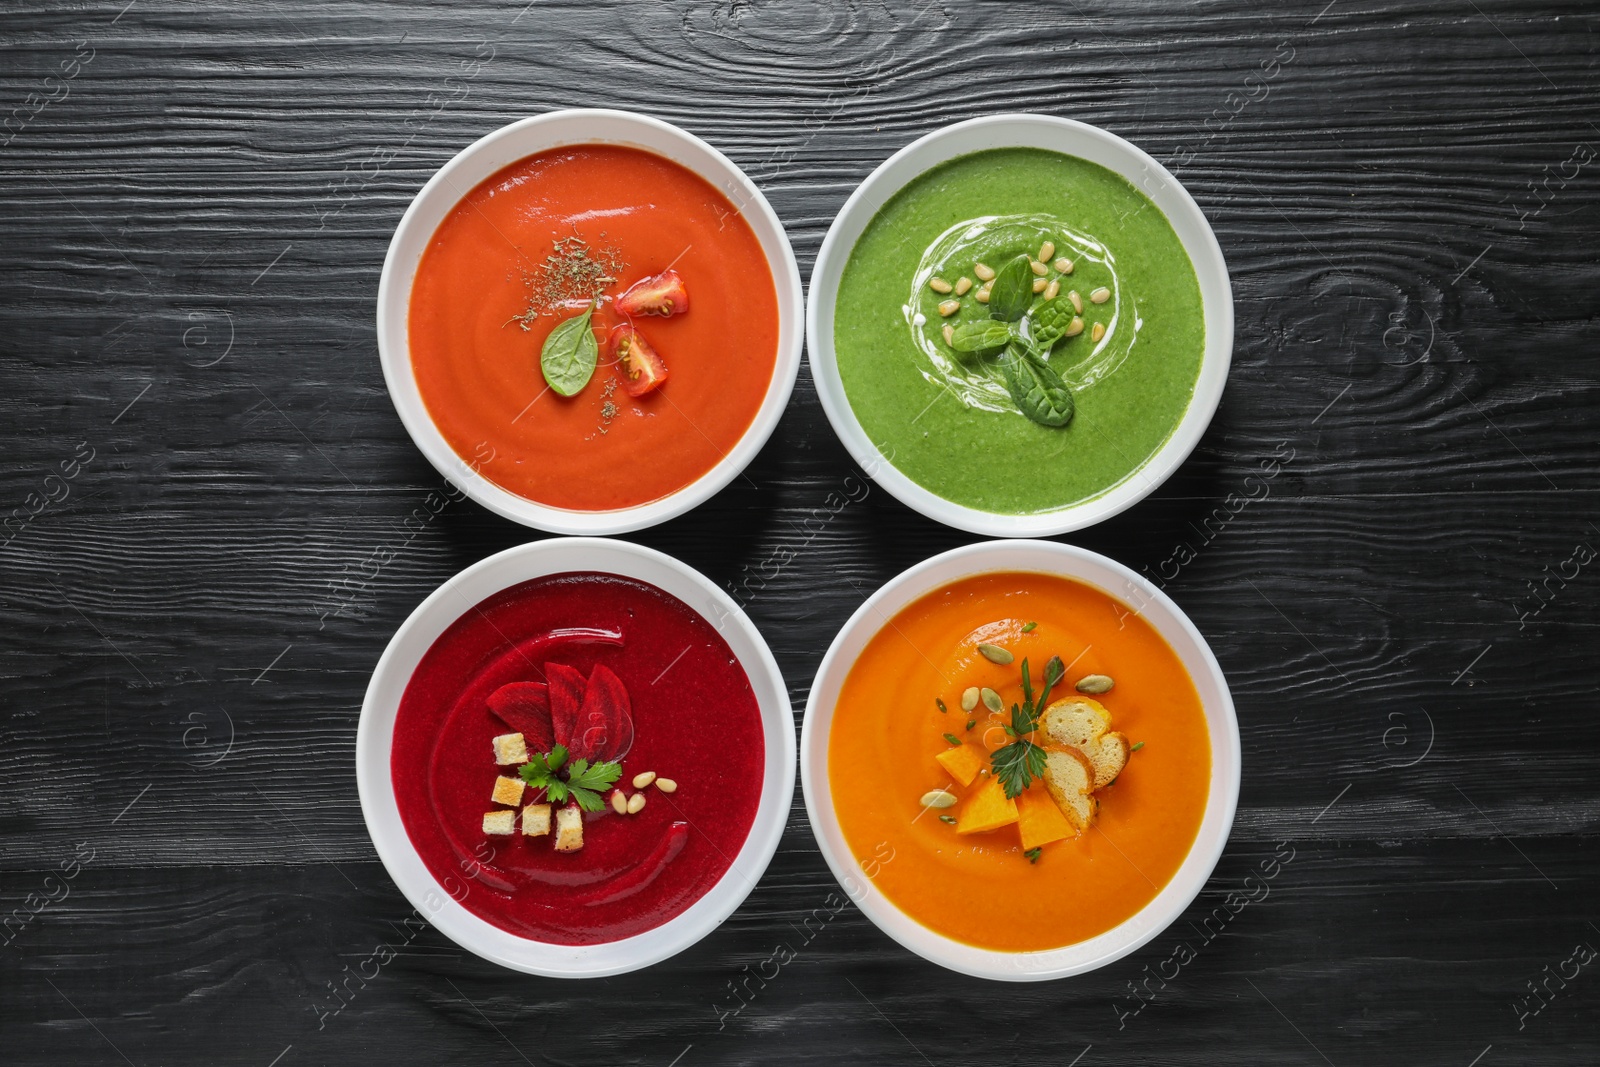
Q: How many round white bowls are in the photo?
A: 4